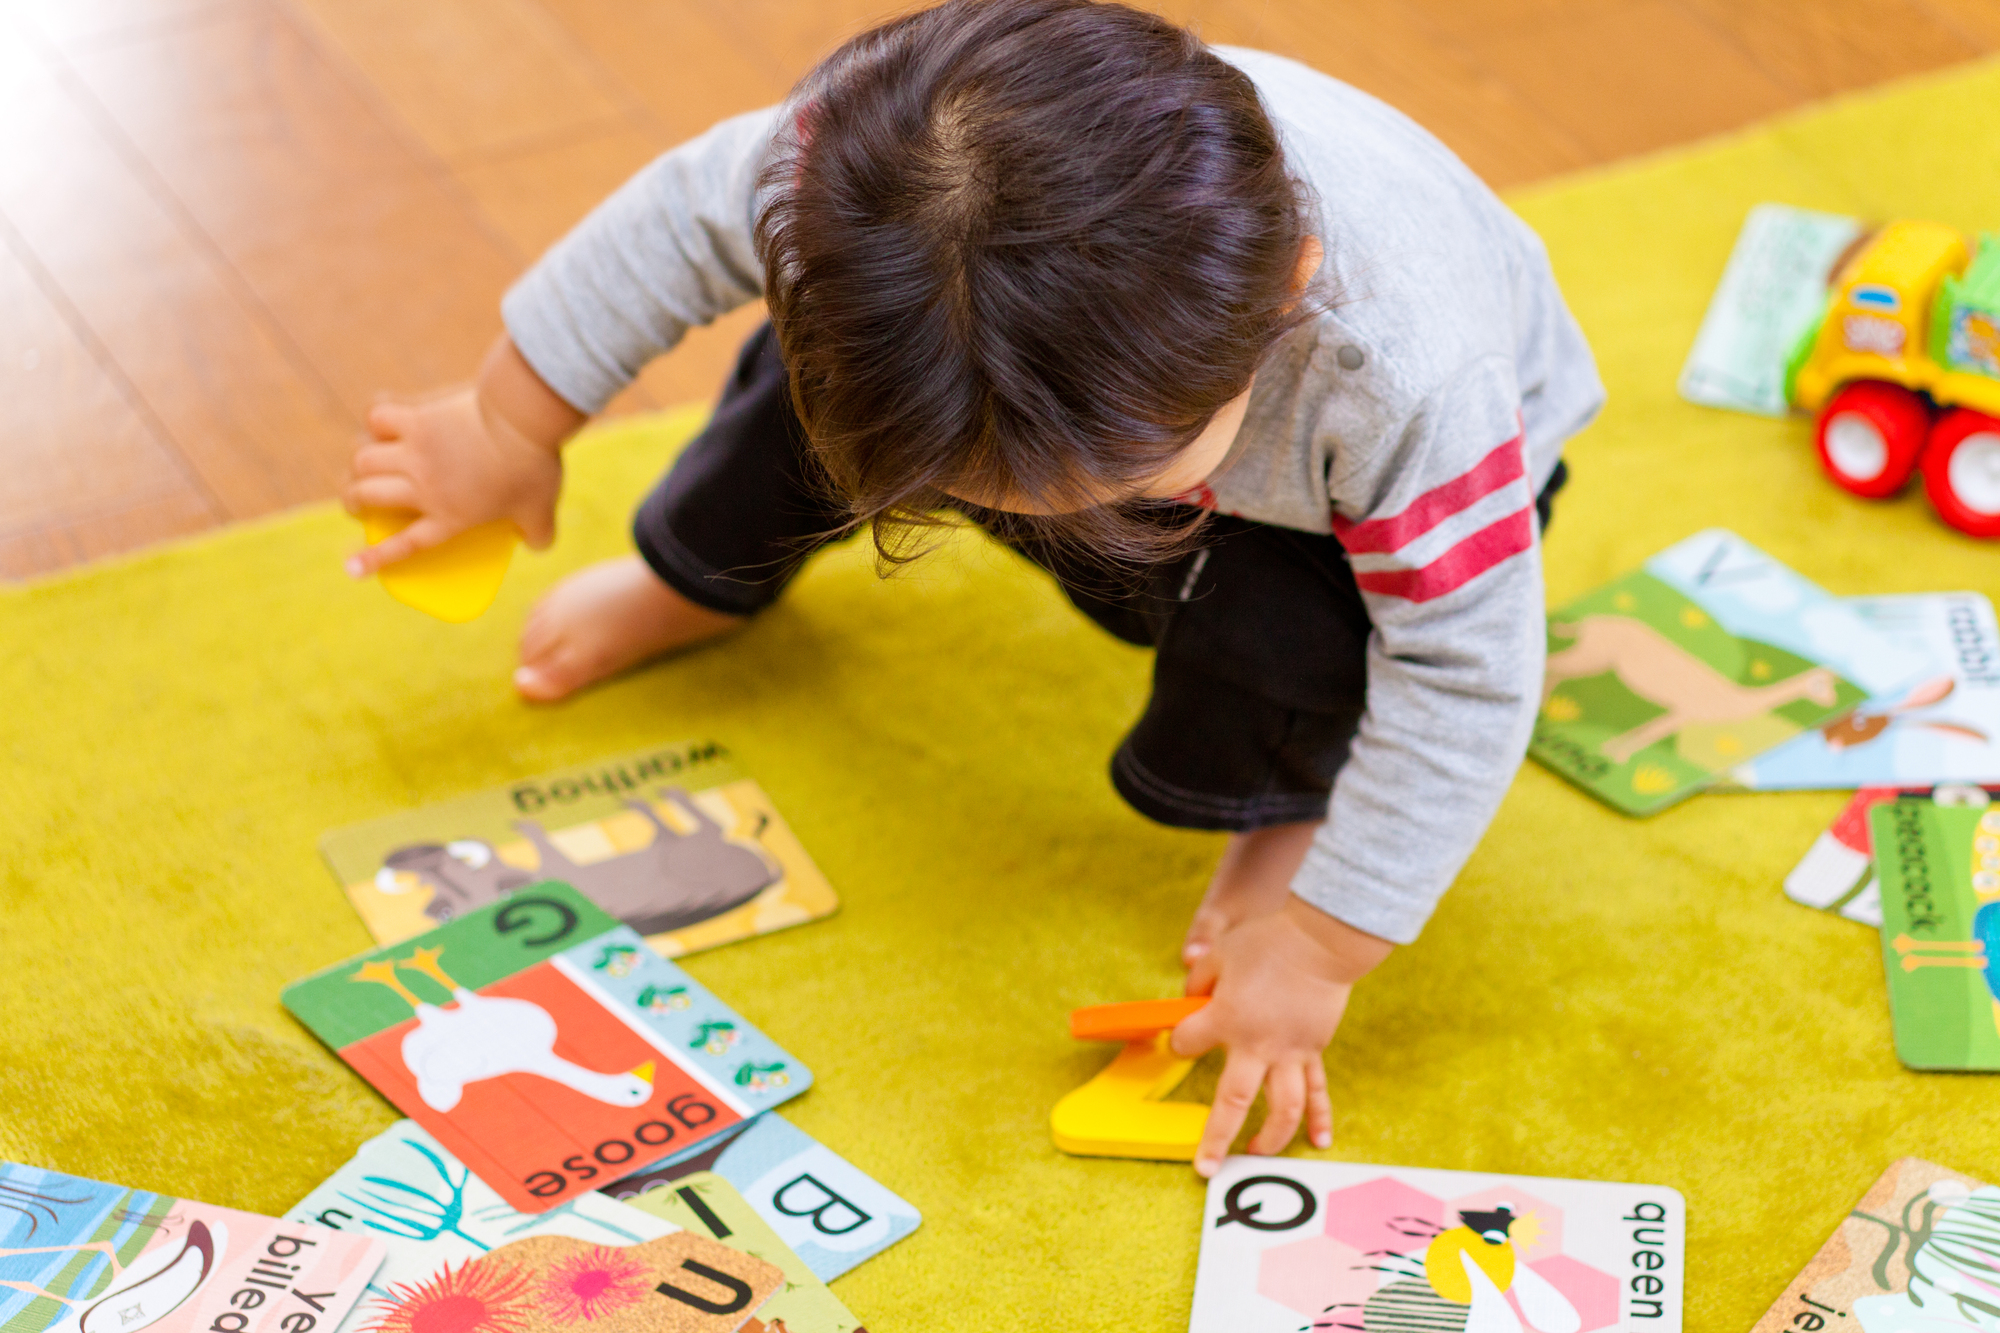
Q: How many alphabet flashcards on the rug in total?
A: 13